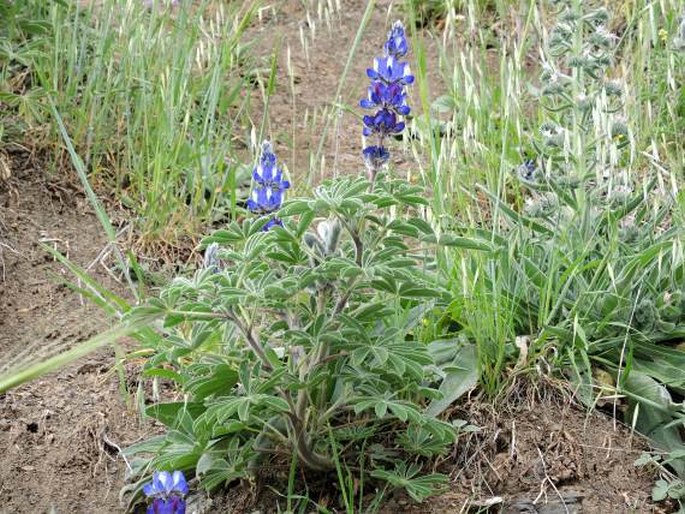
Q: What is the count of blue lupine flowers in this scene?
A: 3